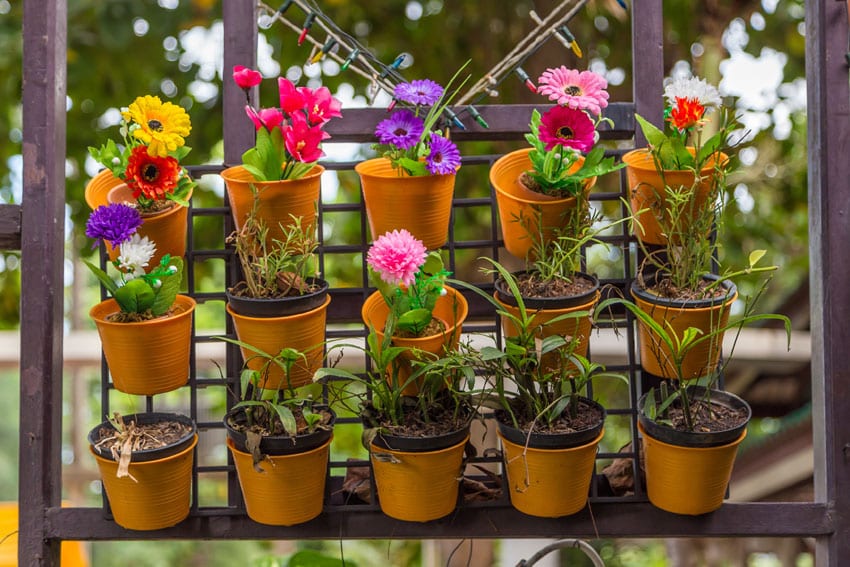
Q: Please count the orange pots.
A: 15